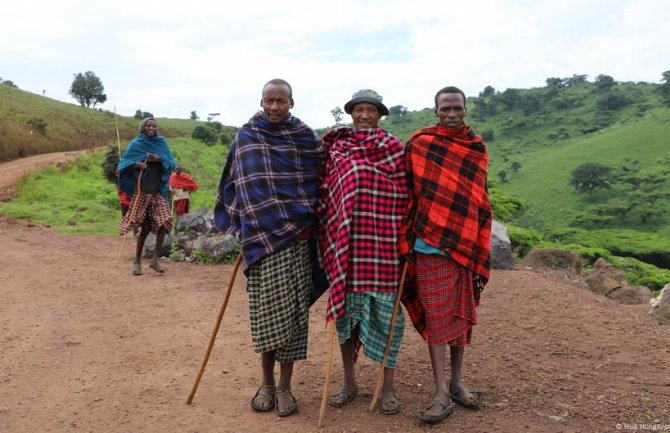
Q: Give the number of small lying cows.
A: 0